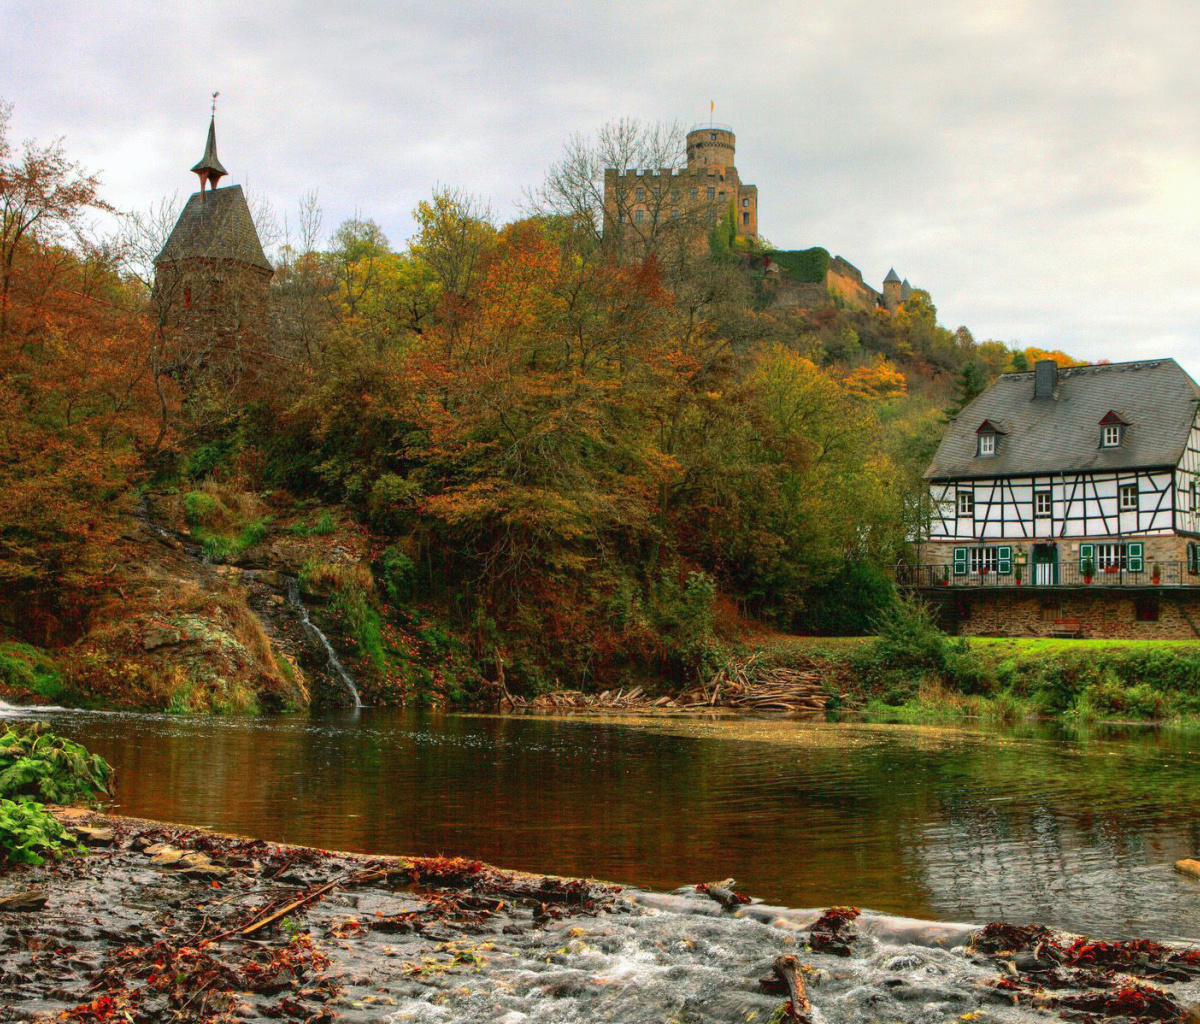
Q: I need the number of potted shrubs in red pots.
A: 4